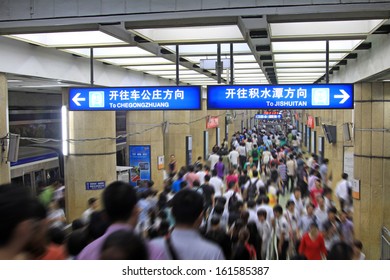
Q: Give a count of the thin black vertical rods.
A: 5